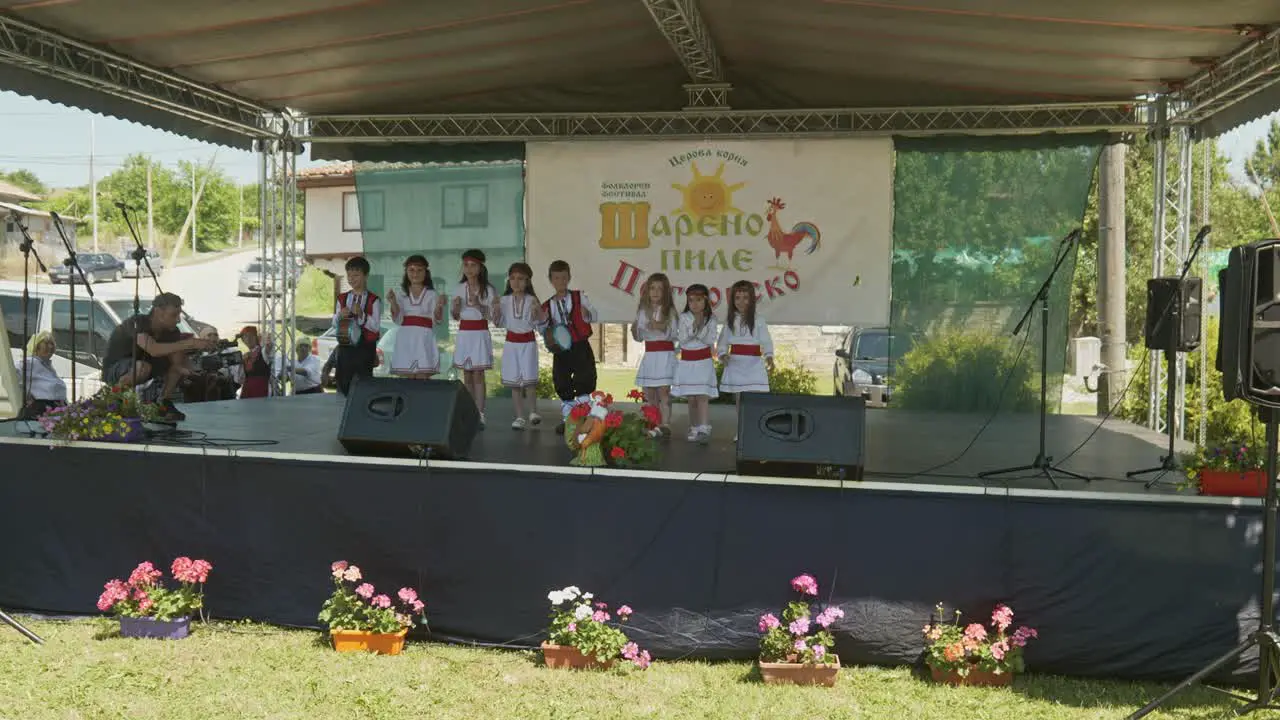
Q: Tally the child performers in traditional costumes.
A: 8